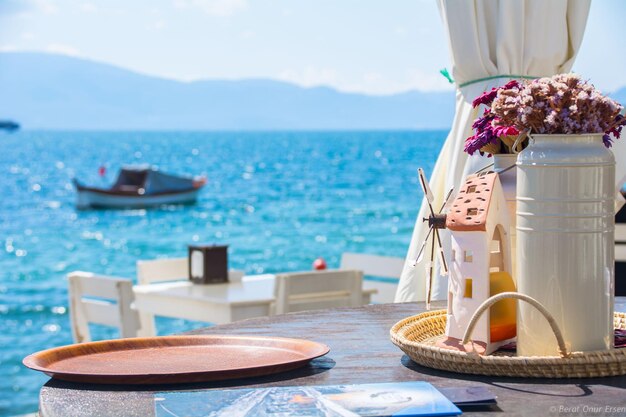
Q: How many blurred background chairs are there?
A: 4